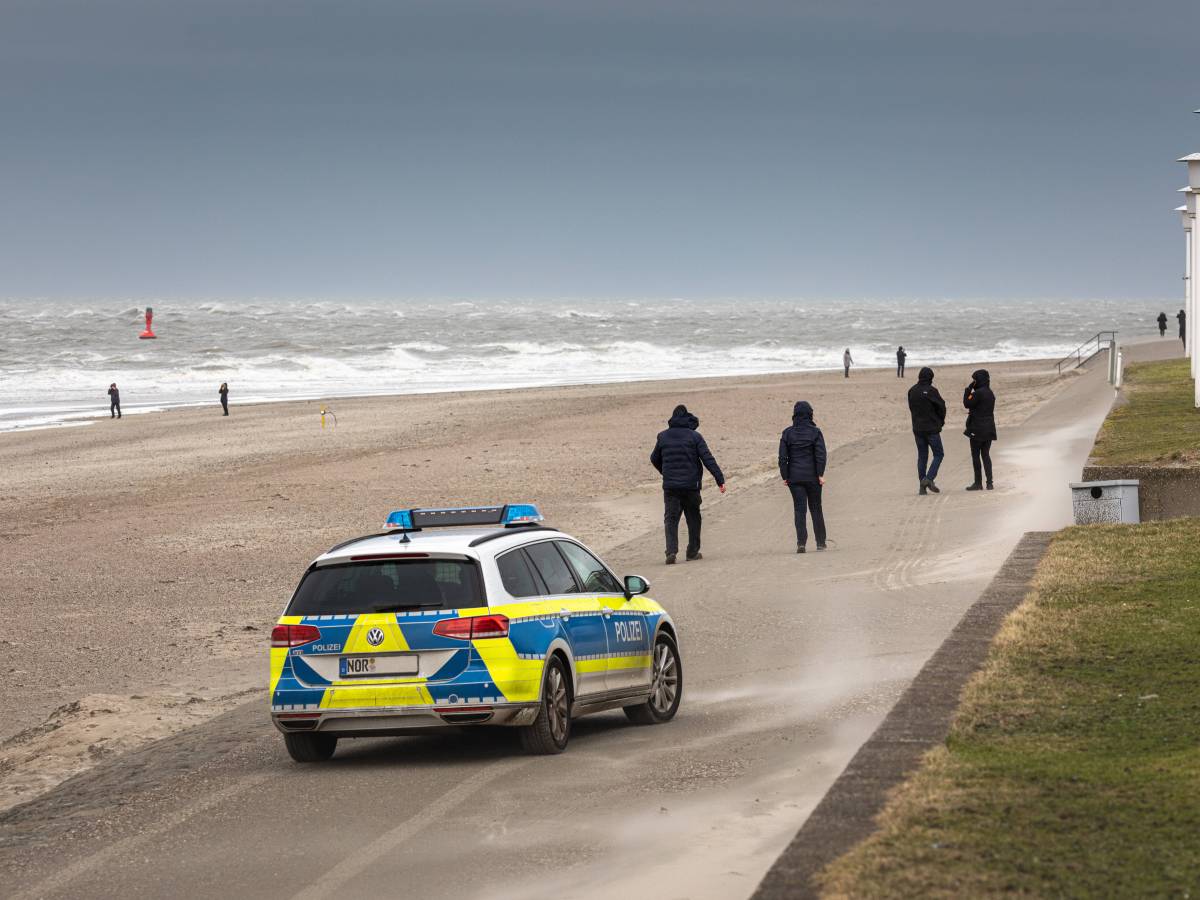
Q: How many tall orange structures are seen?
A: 1